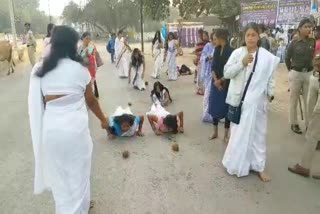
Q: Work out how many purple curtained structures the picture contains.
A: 1